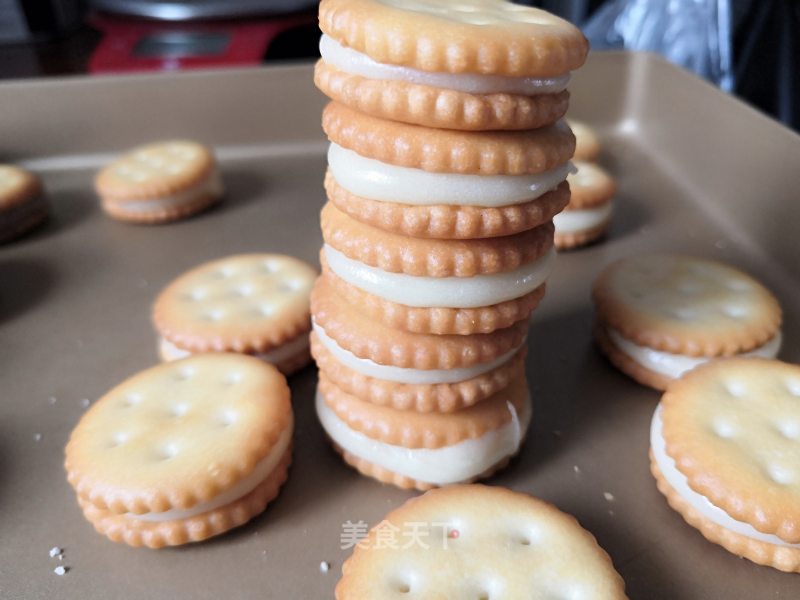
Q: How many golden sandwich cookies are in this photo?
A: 14